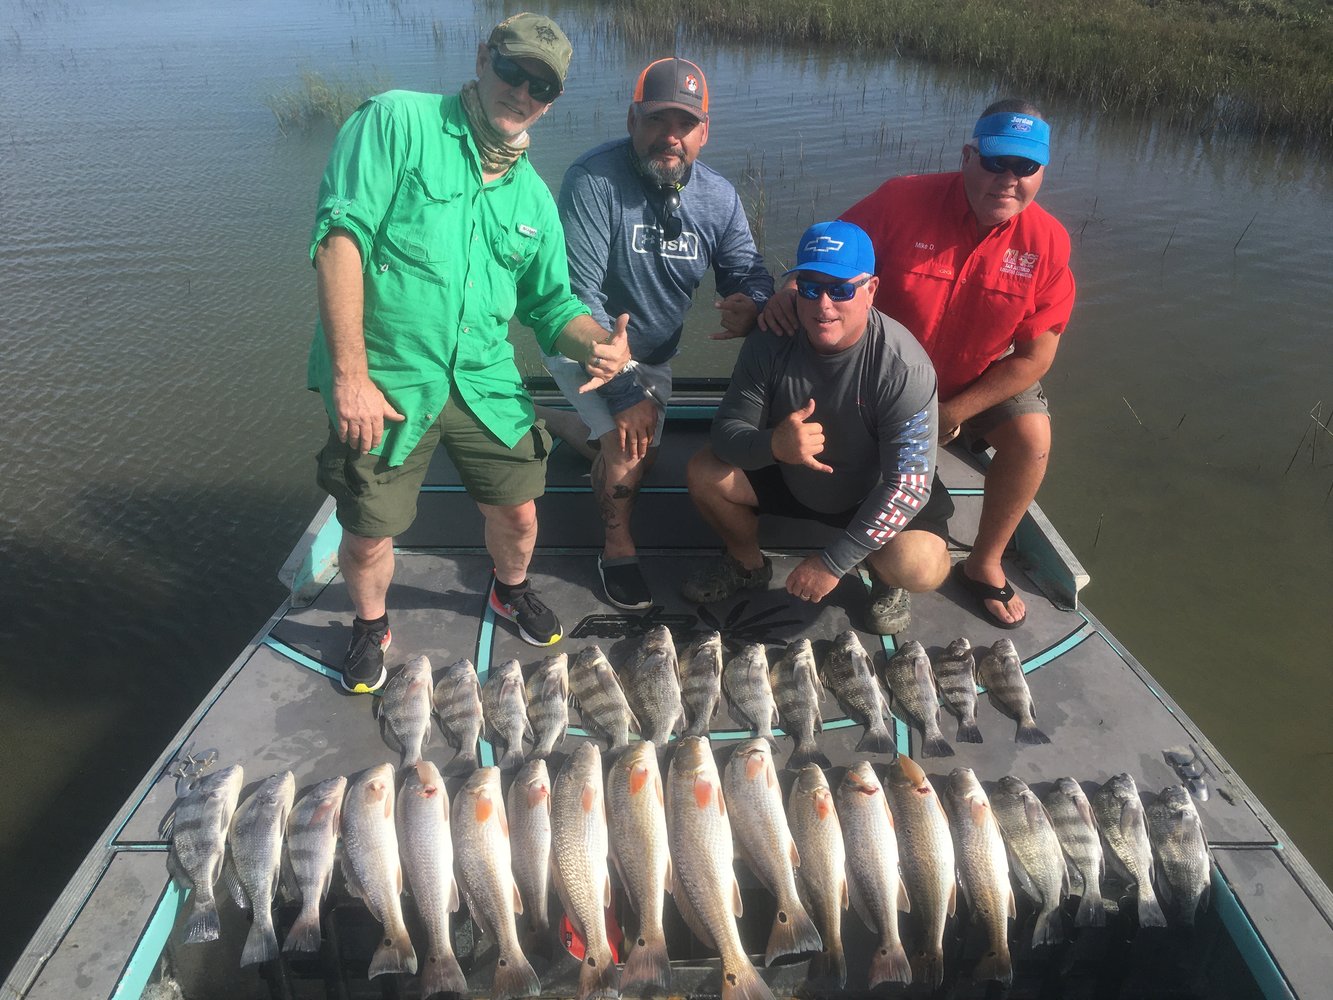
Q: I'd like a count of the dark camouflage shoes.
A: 2